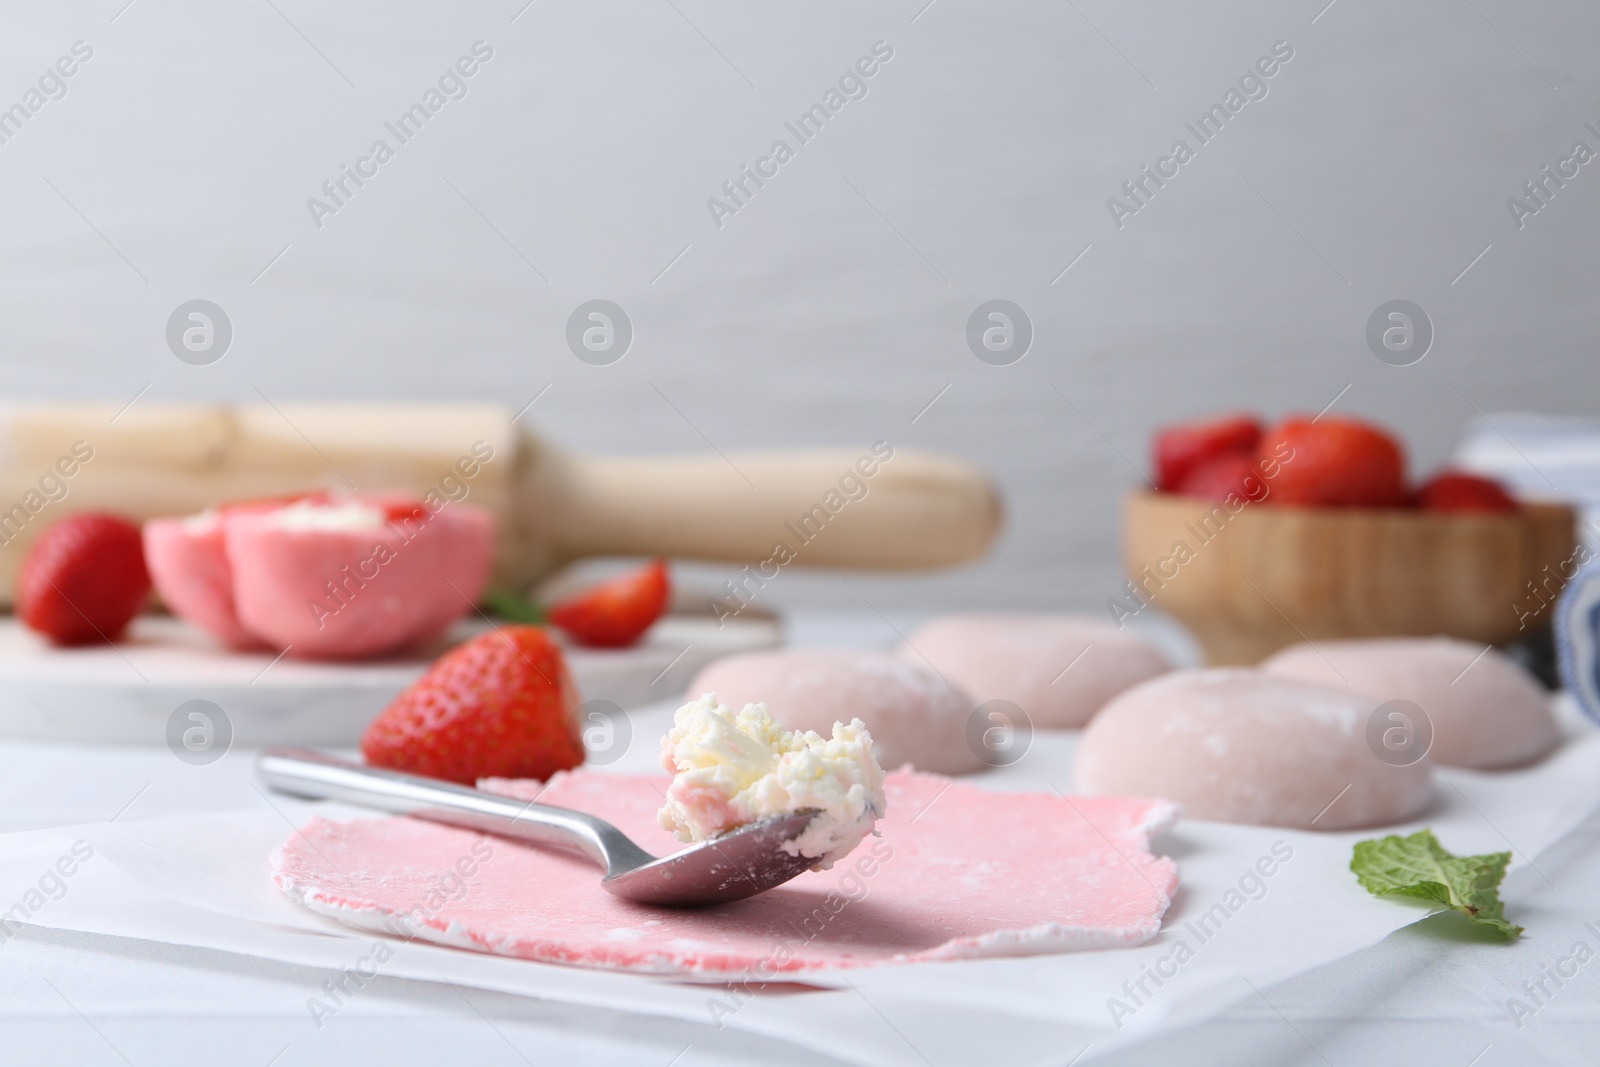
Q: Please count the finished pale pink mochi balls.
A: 4